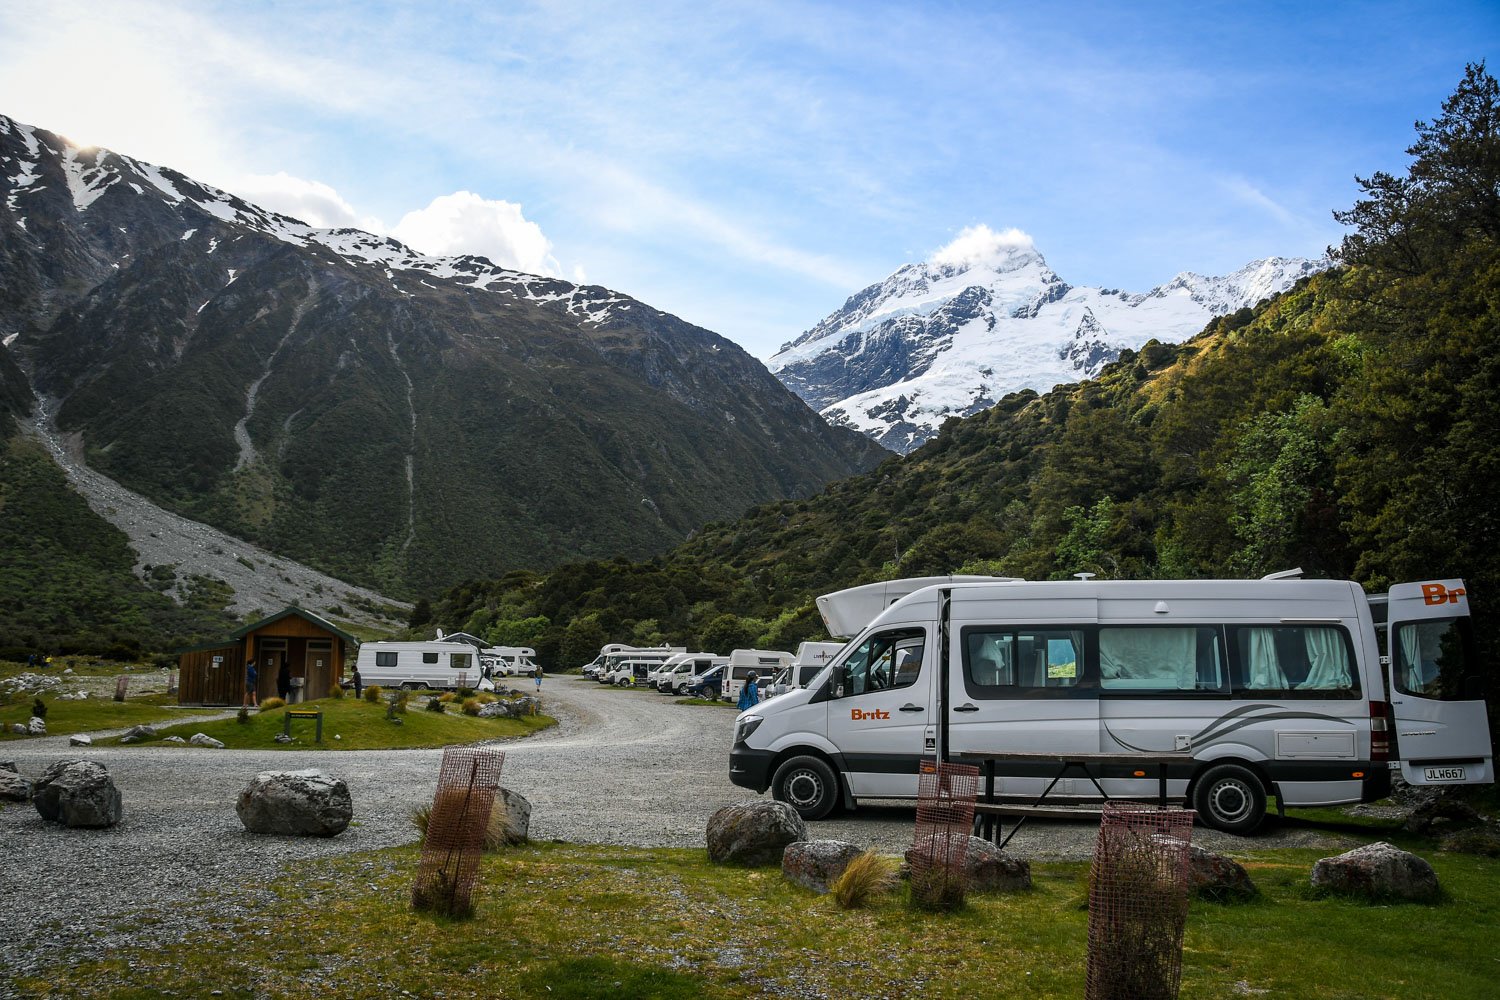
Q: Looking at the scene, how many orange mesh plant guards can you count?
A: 3